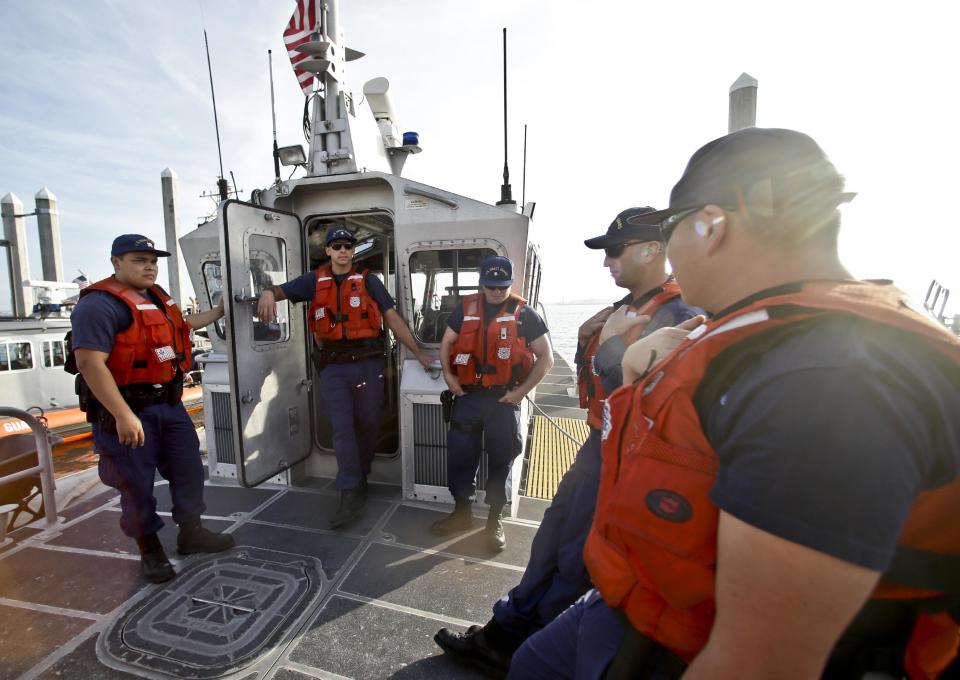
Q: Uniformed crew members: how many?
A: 5